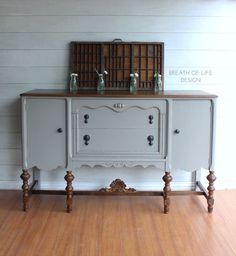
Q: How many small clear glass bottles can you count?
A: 4